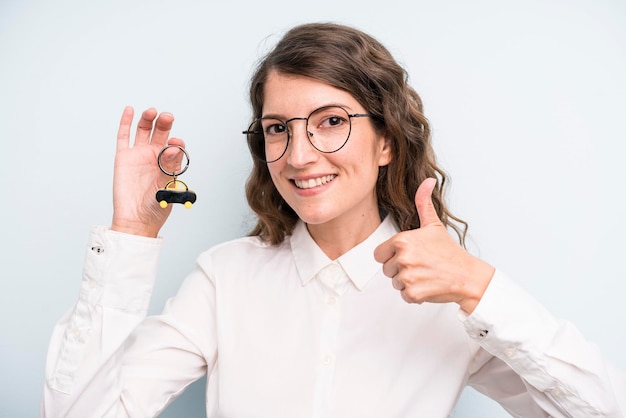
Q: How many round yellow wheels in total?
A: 2